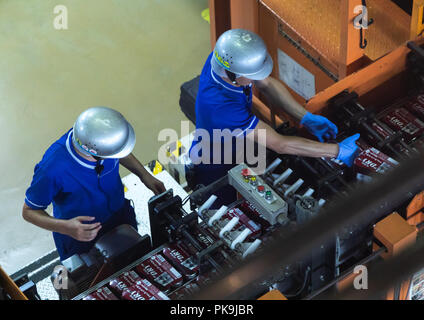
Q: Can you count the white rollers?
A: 10